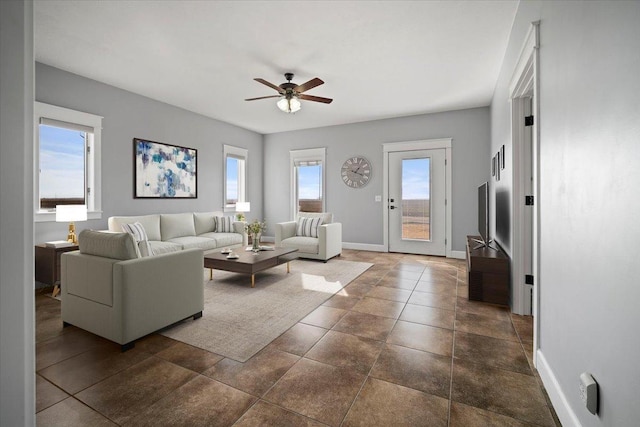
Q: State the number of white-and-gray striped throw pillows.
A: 3